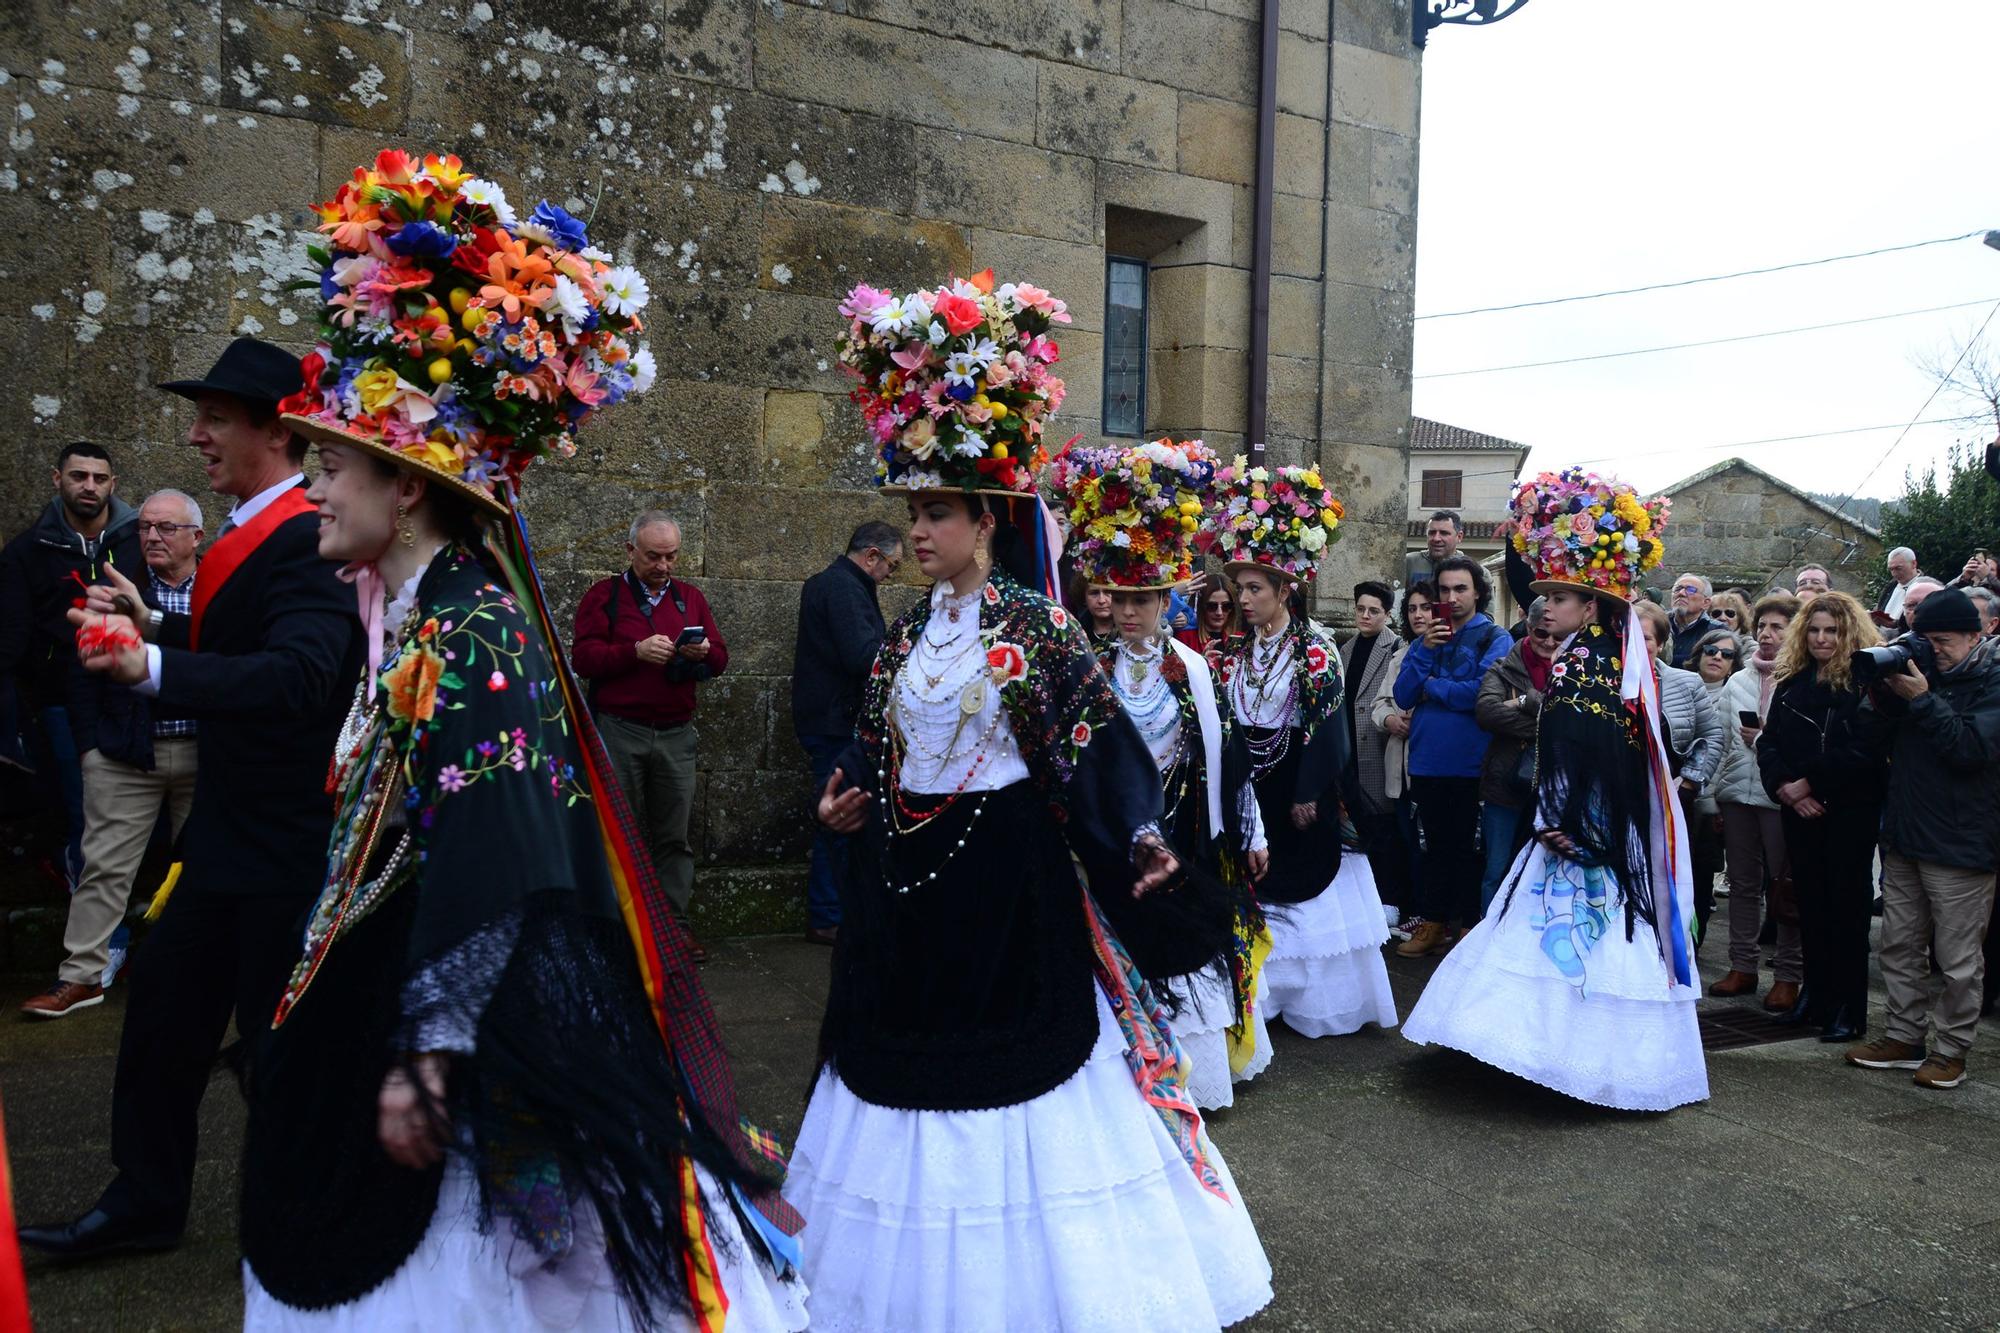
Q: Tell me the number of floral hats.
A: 5